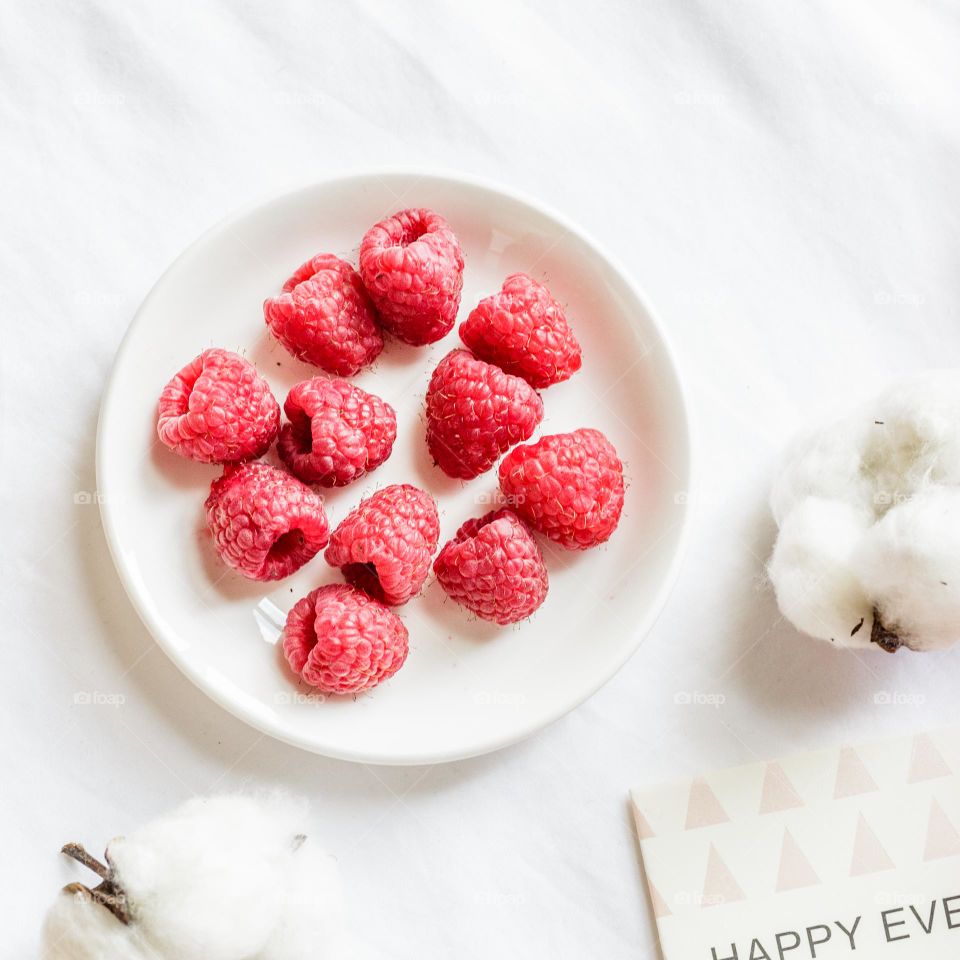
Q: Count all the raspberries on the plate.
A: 11